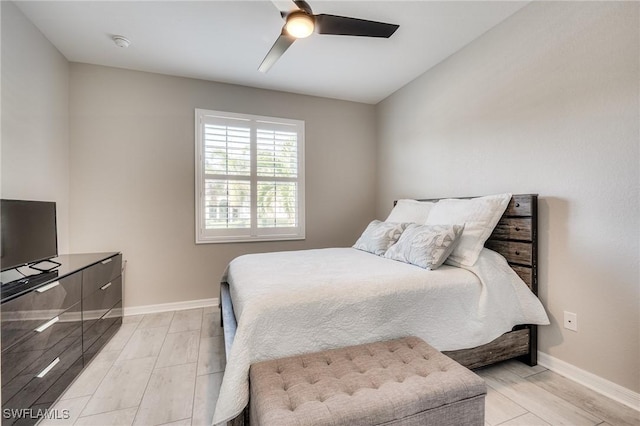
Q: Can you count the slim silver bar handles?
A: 6